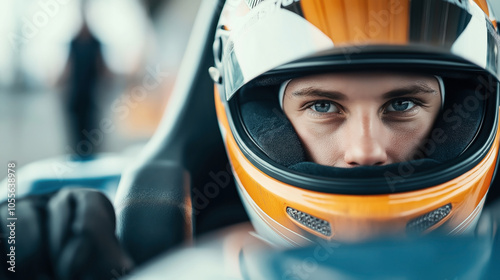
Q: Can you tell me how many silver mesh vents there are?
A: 2